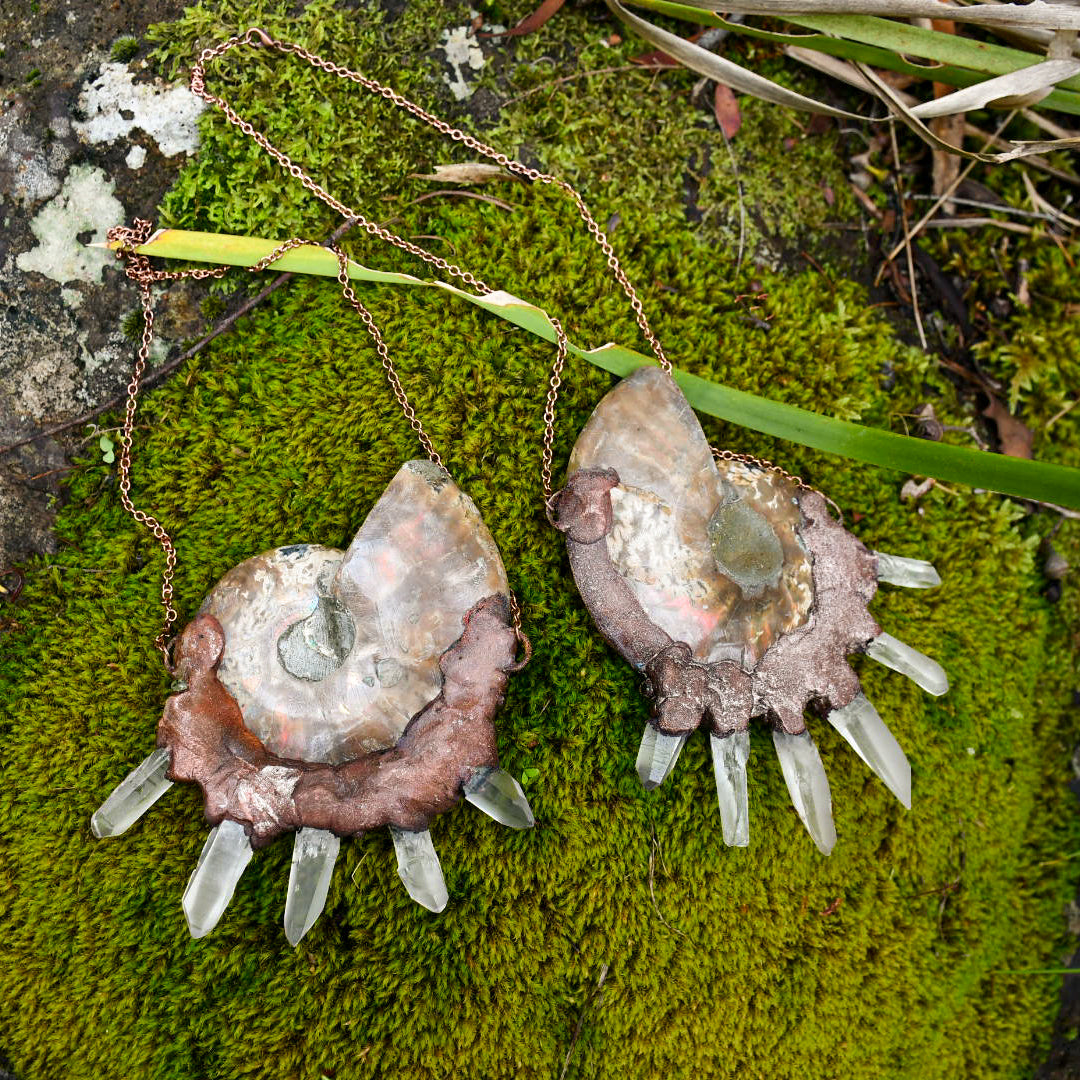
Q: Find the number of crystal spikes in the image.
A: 11